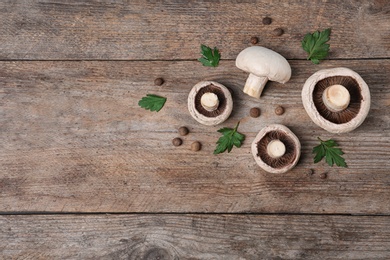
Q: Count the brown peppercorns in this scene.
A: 11